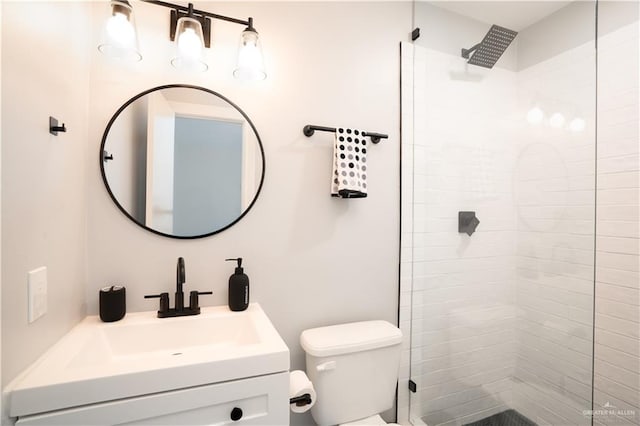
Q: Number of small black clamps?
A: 2